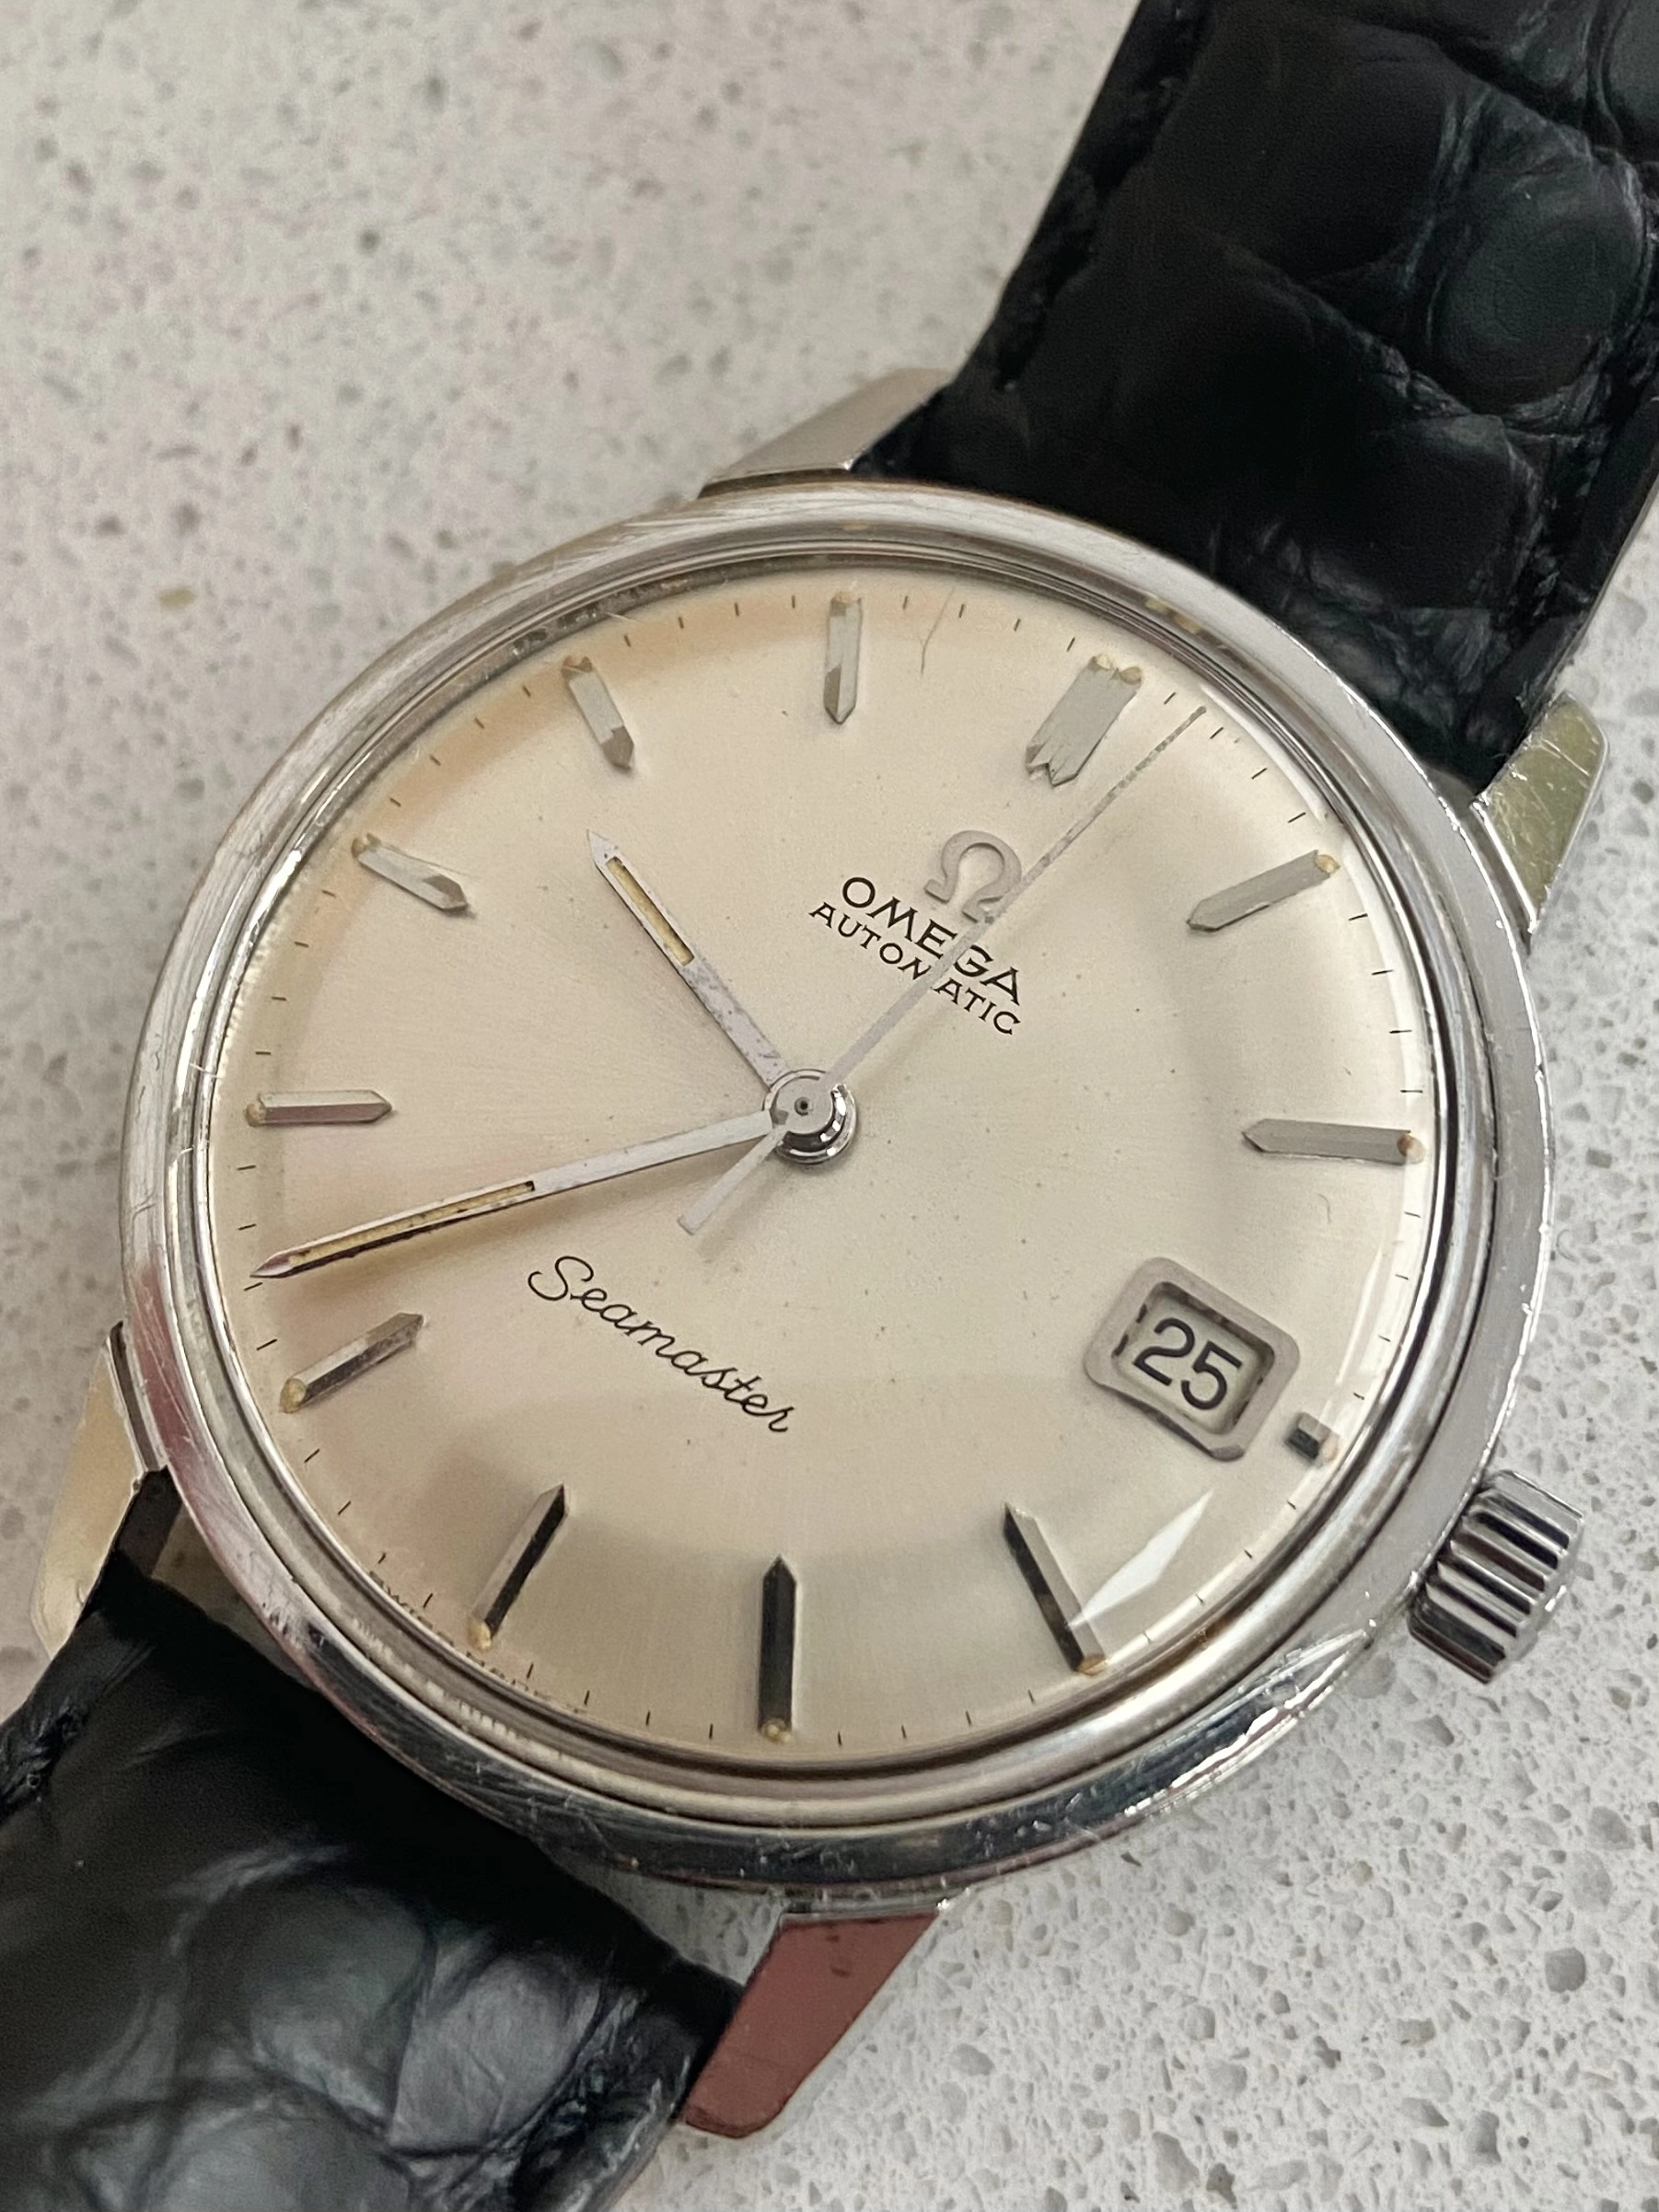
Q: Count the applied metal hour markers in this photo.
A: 12